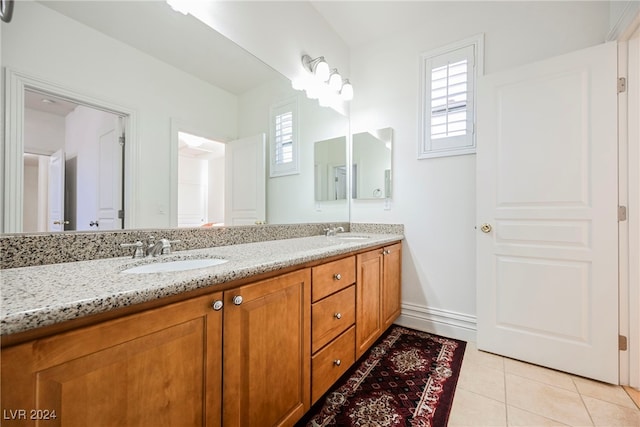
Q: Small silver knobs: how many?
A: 7